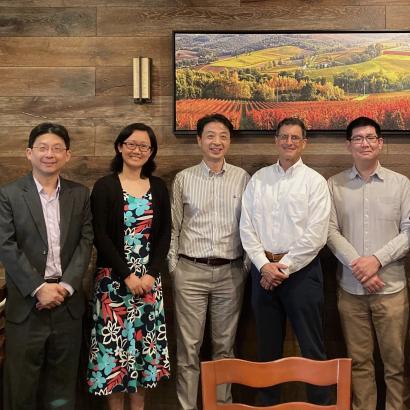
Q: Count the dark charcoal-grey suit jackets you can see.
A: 1